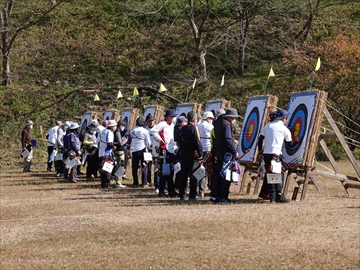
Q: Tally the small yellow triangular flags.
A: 8